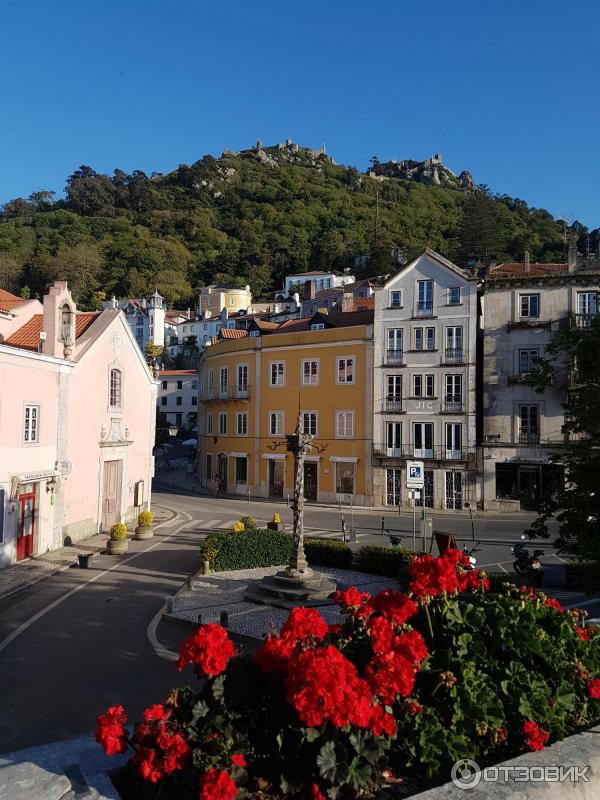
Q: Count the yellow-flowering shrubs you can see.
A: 4